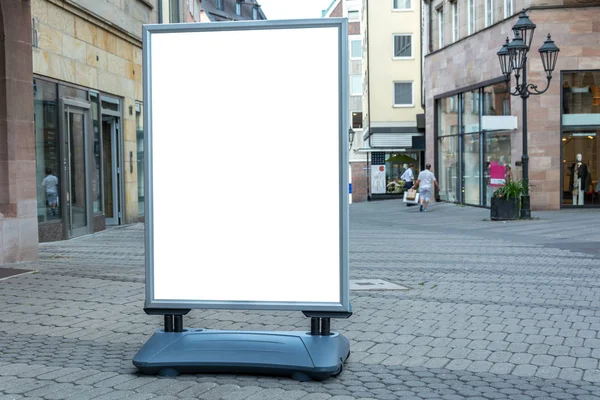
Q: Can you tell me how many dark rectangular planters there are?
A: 1